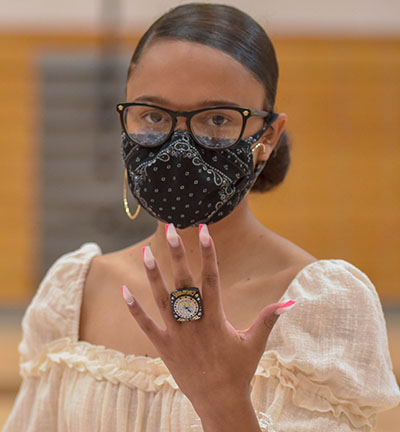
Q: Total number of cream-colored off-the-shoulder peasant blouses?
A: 1